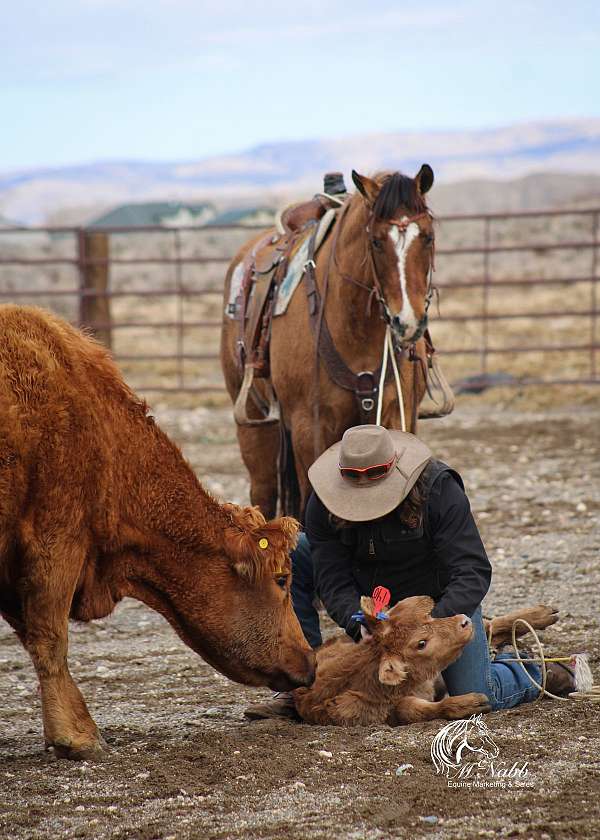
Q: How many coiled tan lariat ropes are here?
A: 1